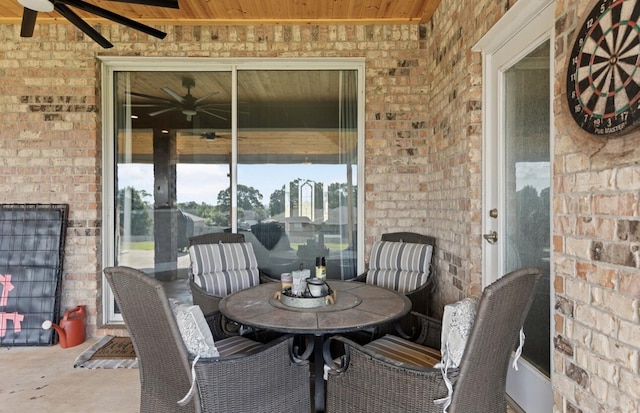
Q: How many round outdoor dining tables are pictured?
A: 1